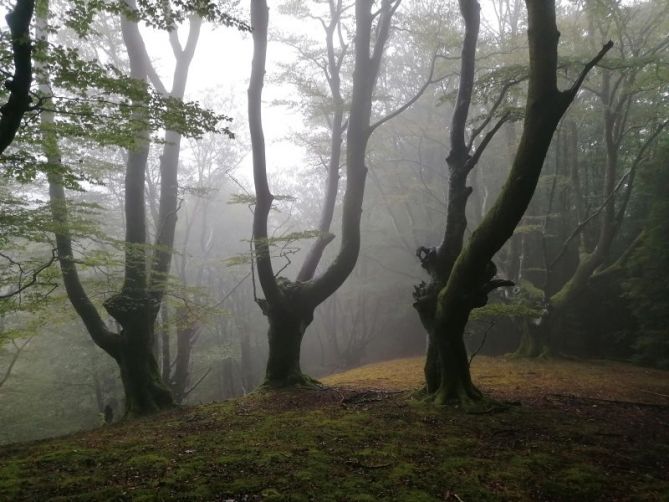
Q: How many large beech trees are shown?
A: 3